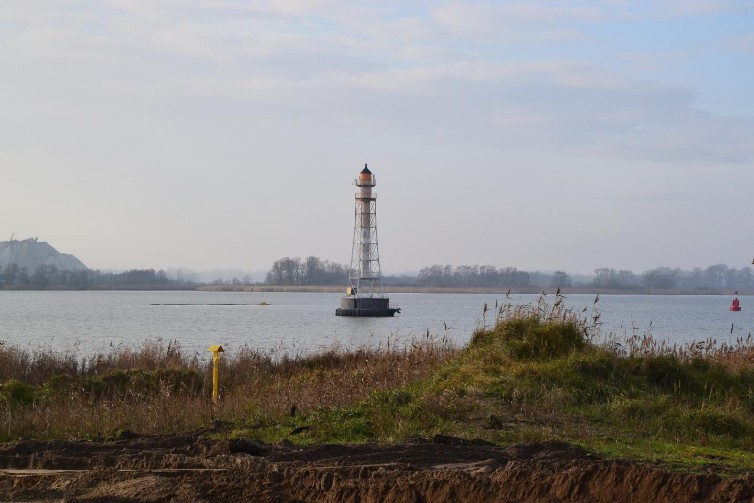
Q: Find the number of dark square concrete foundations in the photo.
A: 1